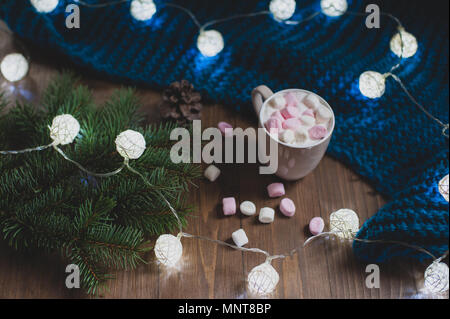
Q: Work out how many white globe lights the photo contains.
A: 15